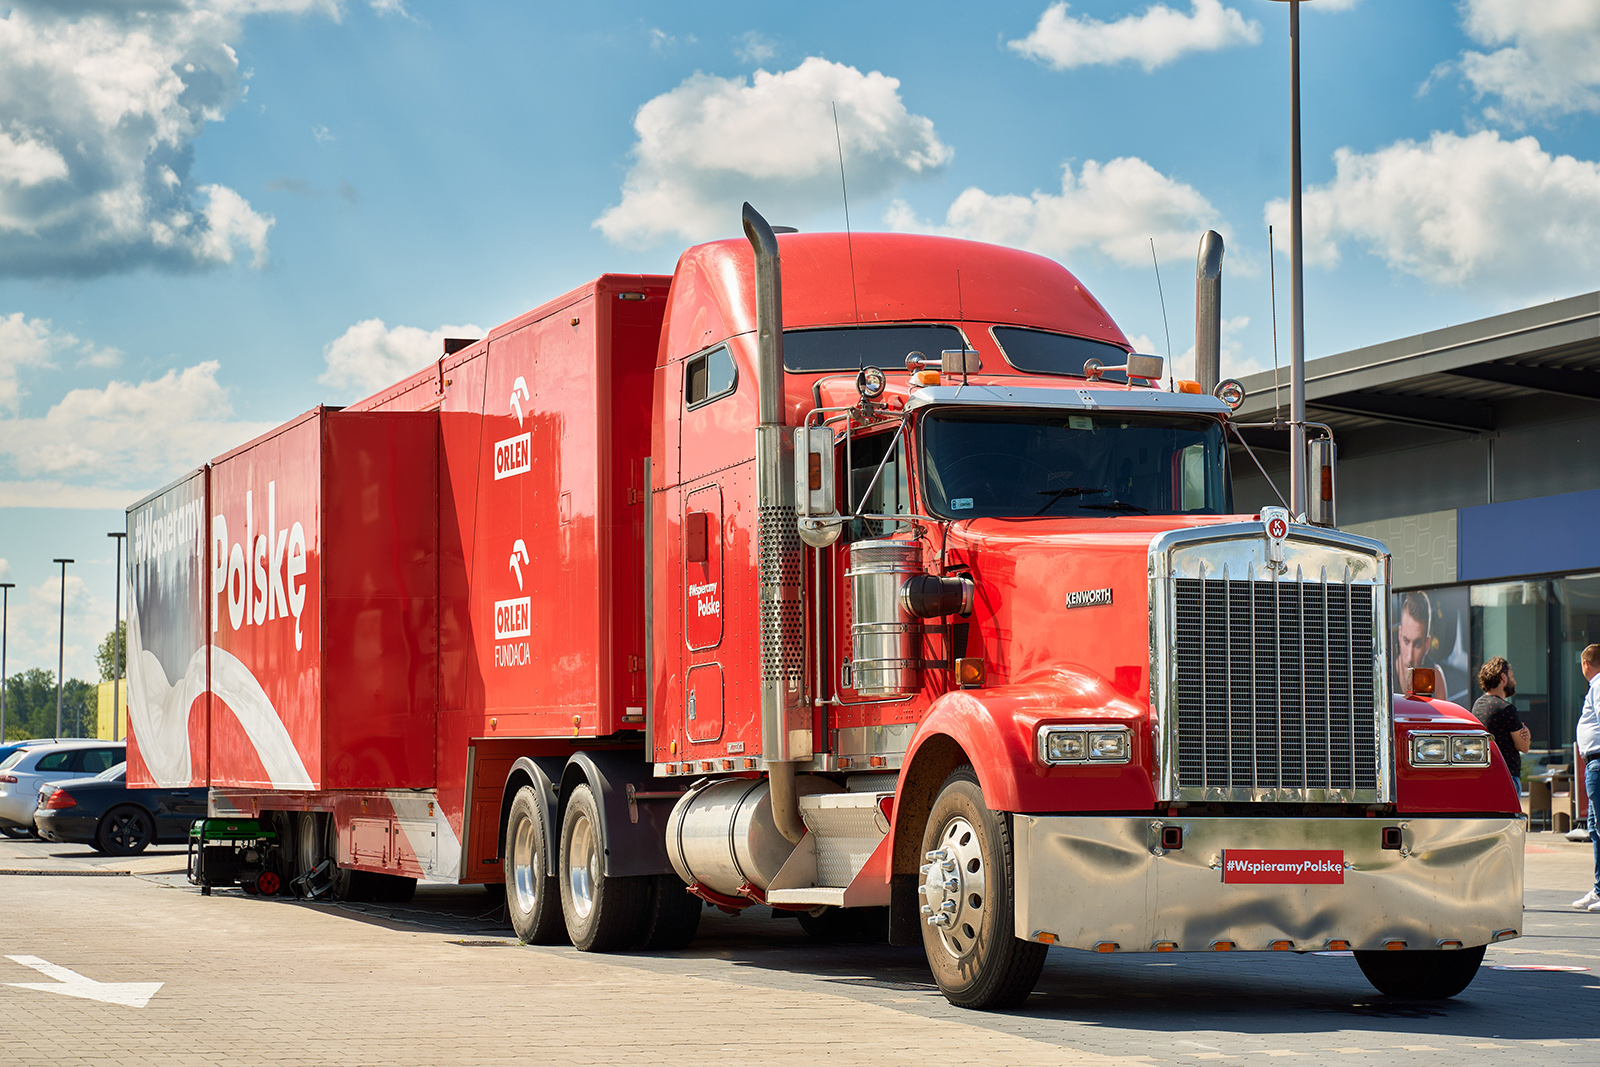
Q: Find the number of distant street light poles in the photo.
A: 3